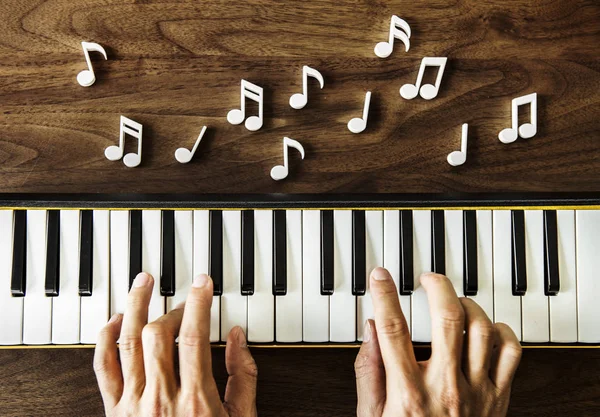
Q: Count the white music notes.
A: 11